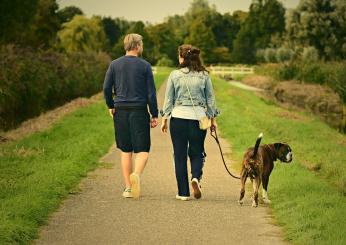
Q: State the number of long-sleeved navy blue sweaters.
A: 1